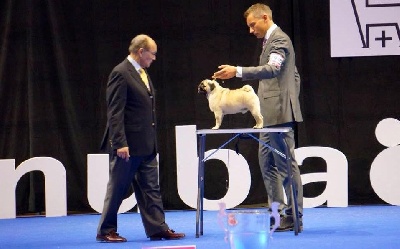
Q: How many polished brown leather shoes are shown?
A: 2